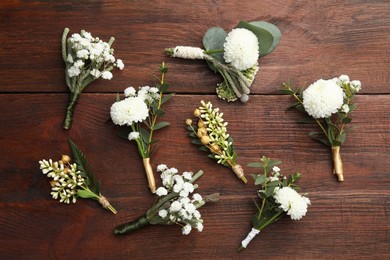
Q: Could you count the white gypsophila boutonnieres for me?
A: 2